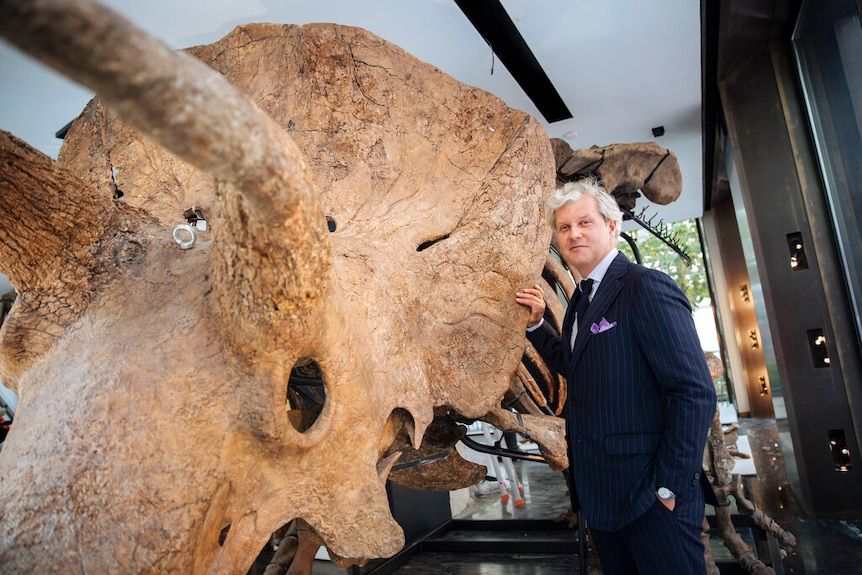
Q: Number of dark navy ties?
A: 1